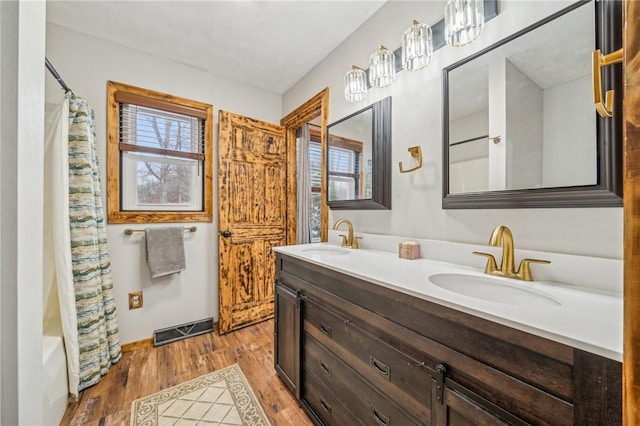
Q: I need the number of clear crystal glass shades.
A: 4